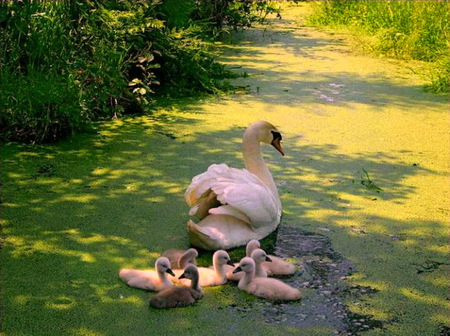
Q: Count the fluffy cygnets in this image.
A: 7